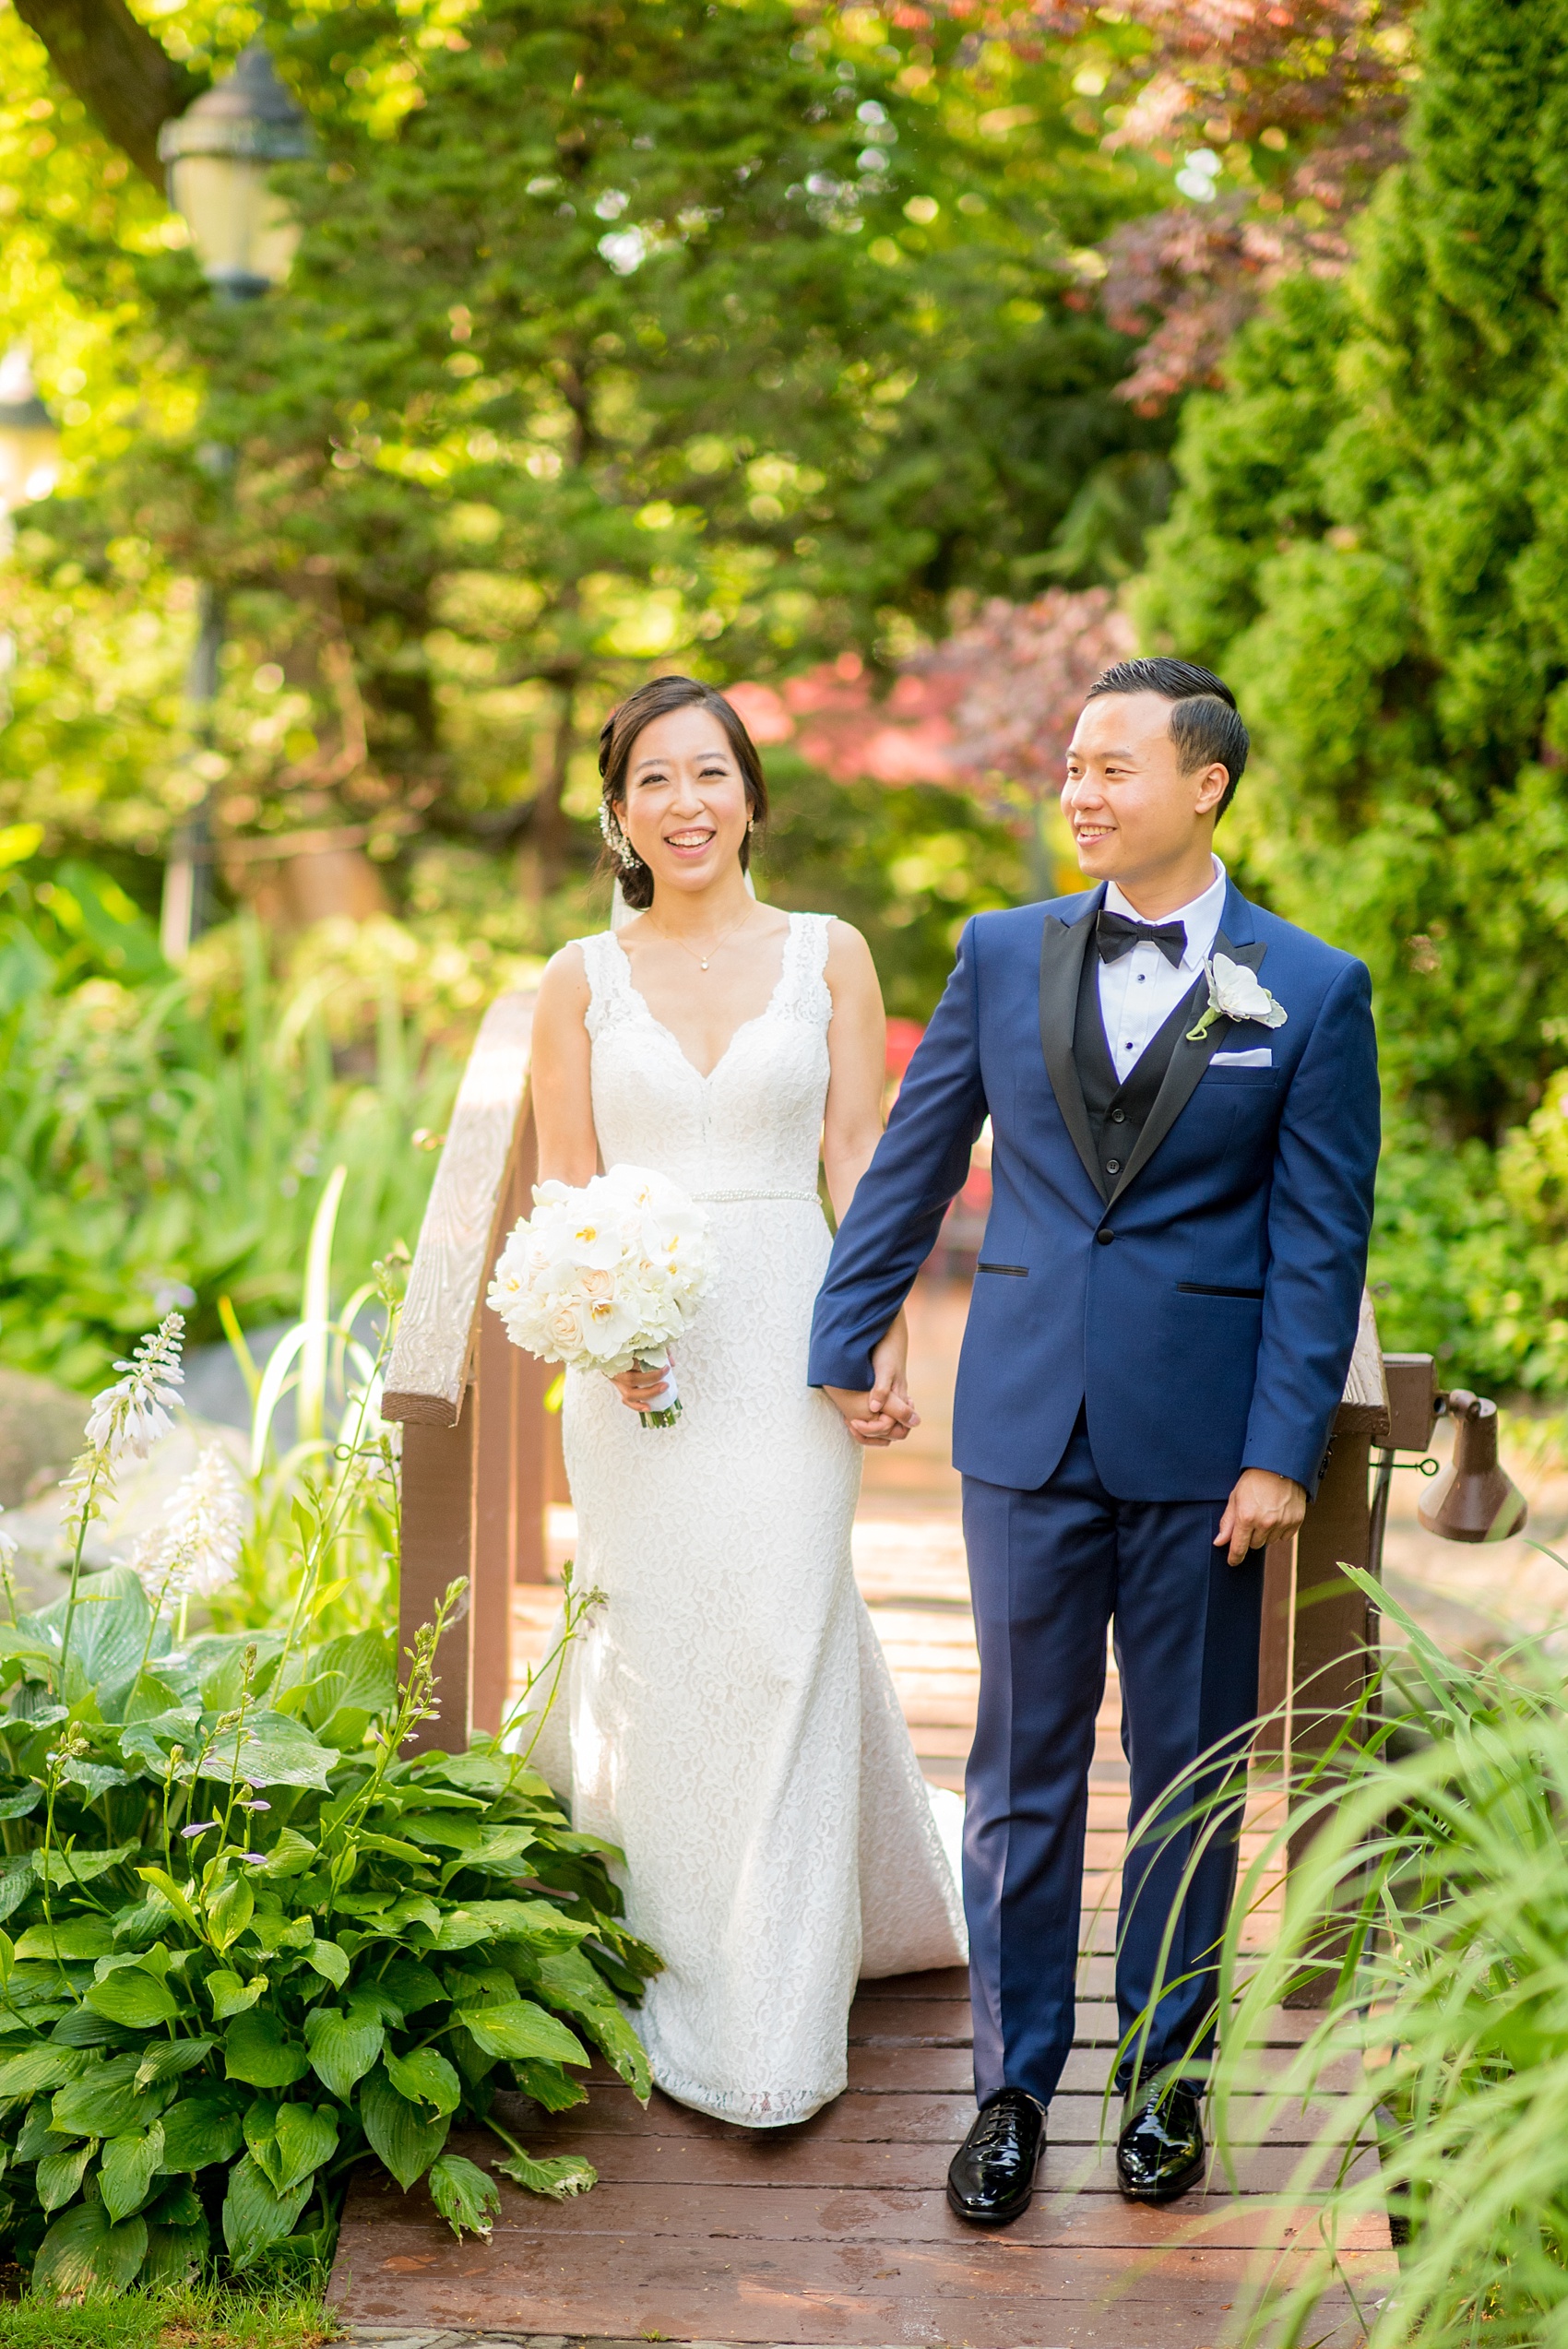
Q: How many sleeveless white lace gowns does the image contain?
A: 1